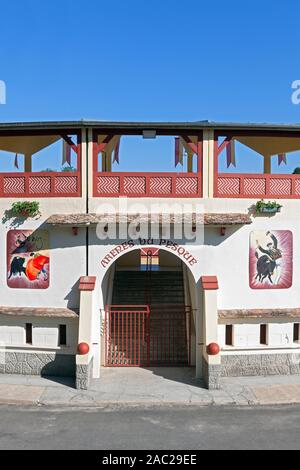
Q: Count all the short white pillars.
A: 2